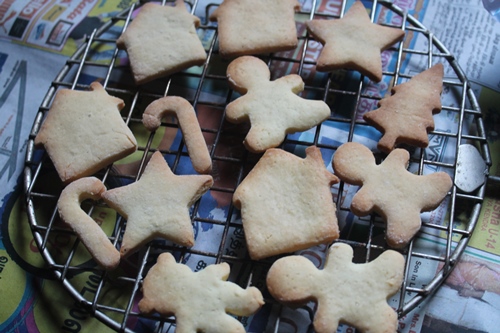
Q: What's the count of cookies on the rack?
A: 13